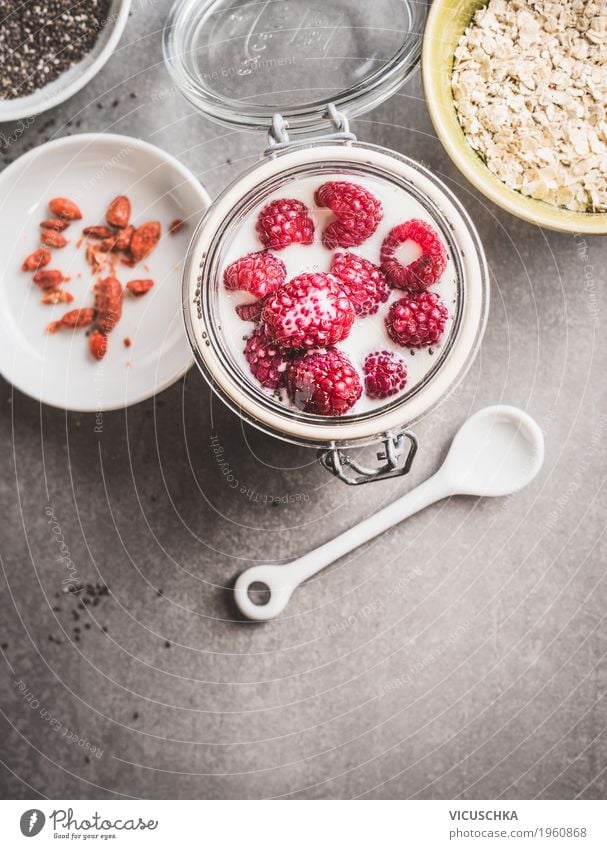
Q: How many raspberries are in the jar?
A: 10